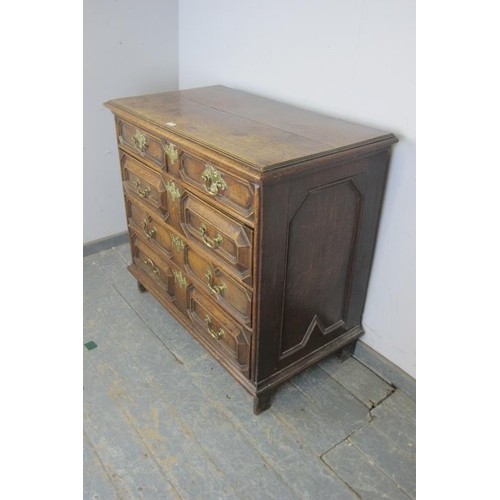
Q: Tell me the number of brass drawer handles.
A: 8